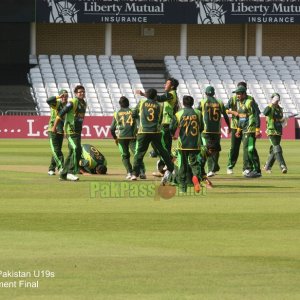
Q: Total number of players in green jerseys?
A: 11